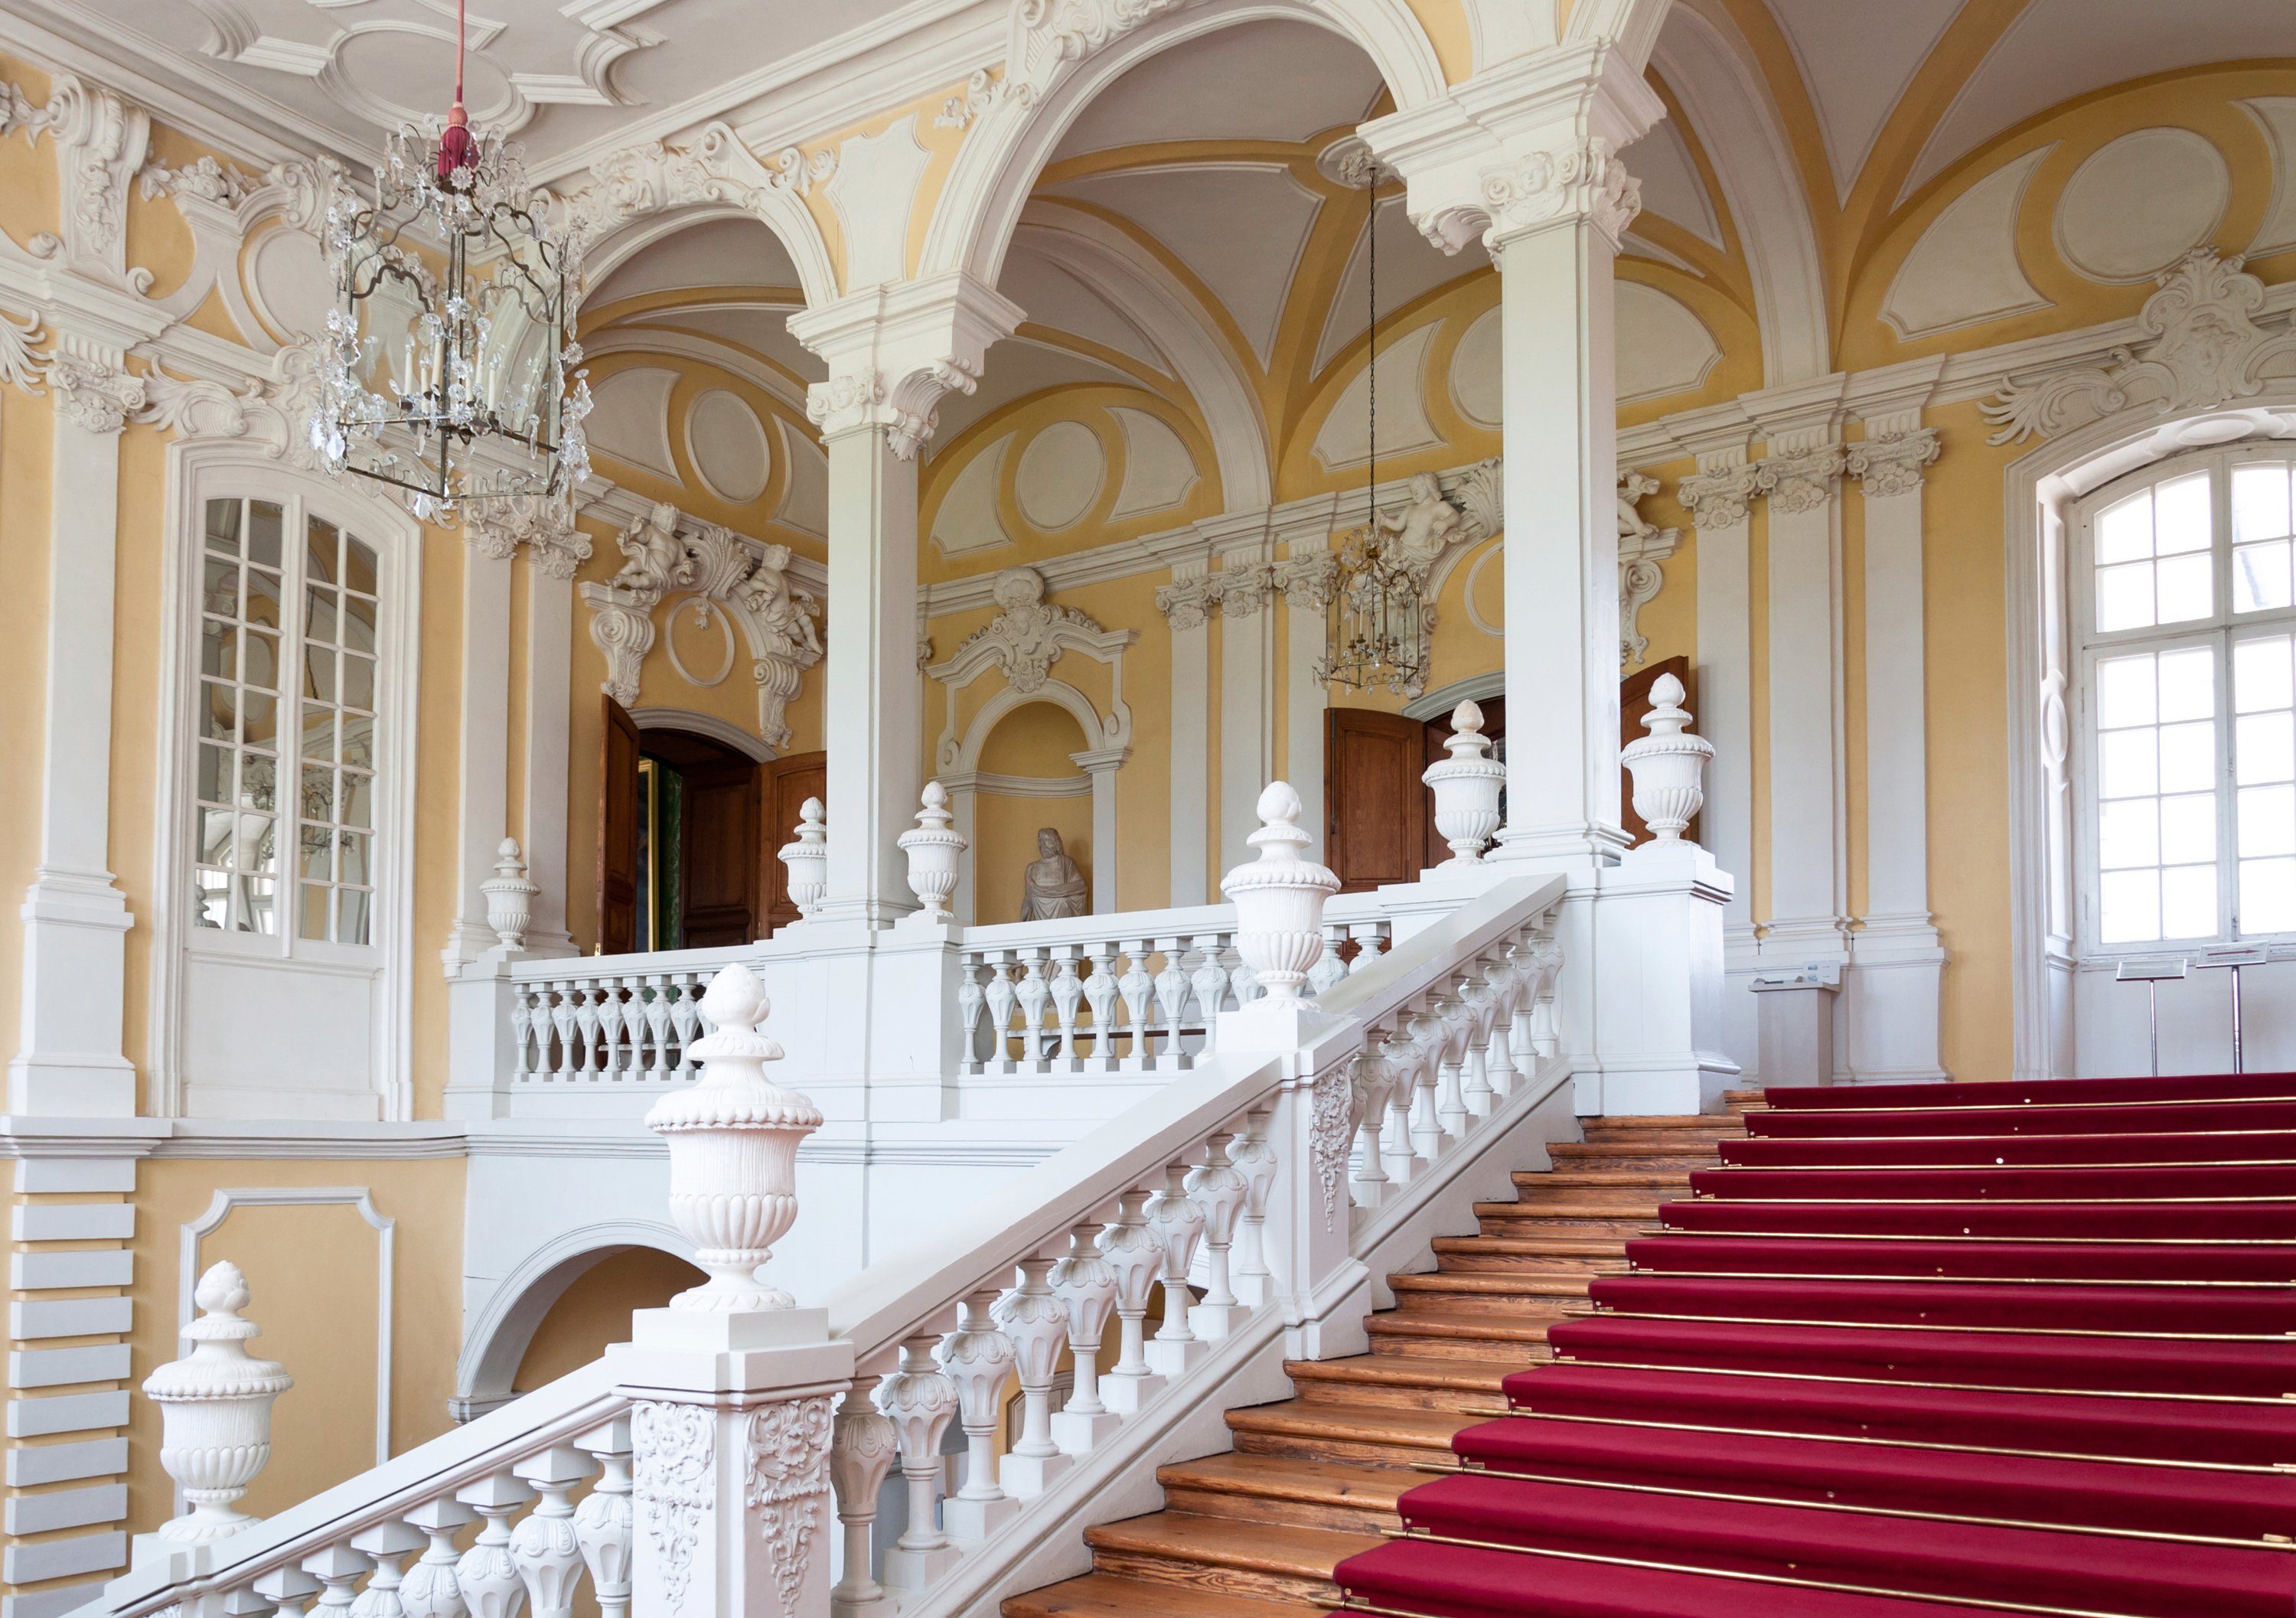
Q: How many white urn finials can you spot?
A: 8